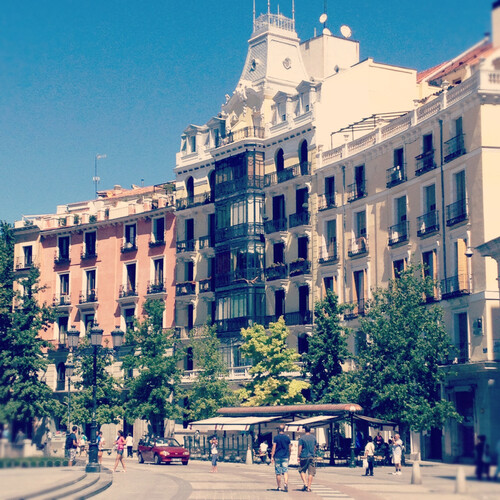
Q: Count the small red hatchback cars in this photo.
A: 1